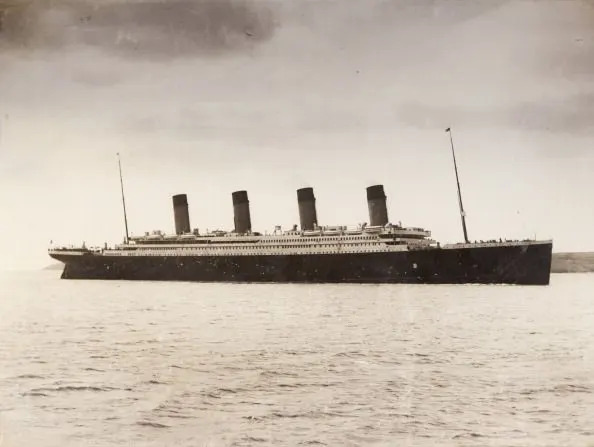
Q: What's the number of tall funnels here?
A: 4